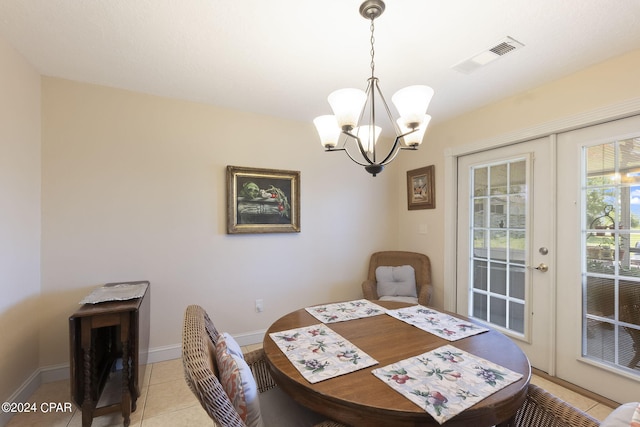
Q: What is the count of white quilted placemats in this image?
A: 4